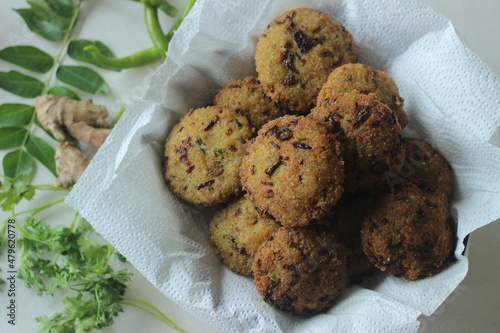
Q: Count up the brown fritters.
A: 11